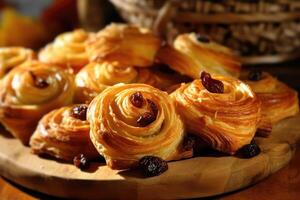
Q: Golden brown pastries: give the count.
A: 10